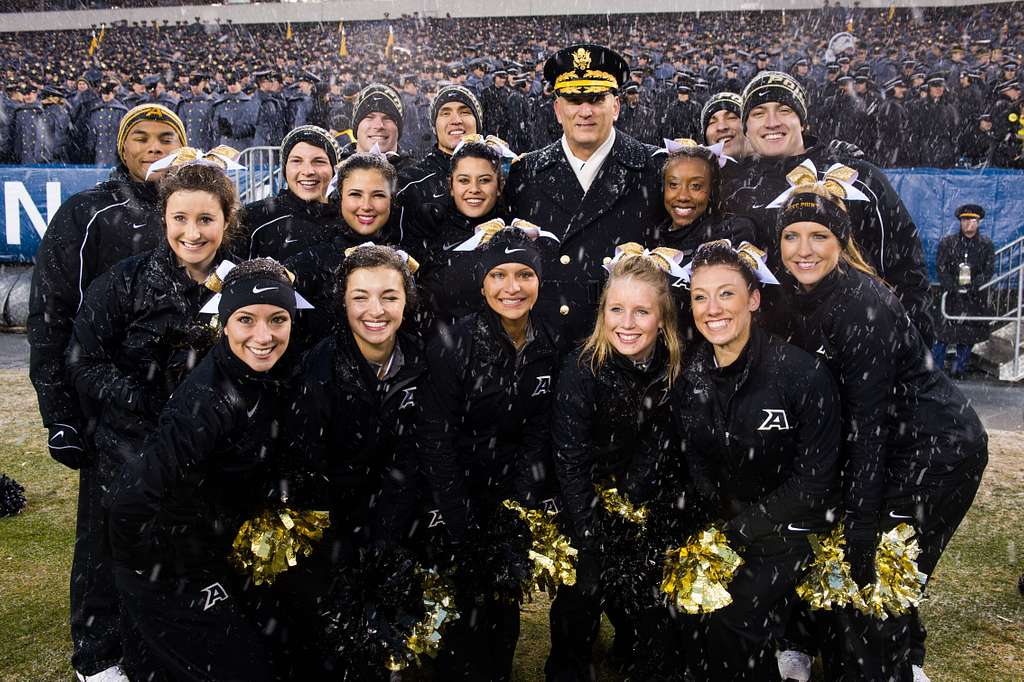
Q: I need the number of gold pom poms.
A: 7